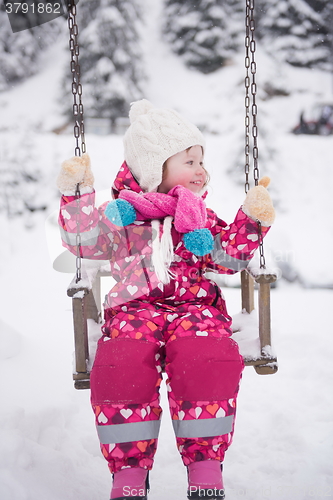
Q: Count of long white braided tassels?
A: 2